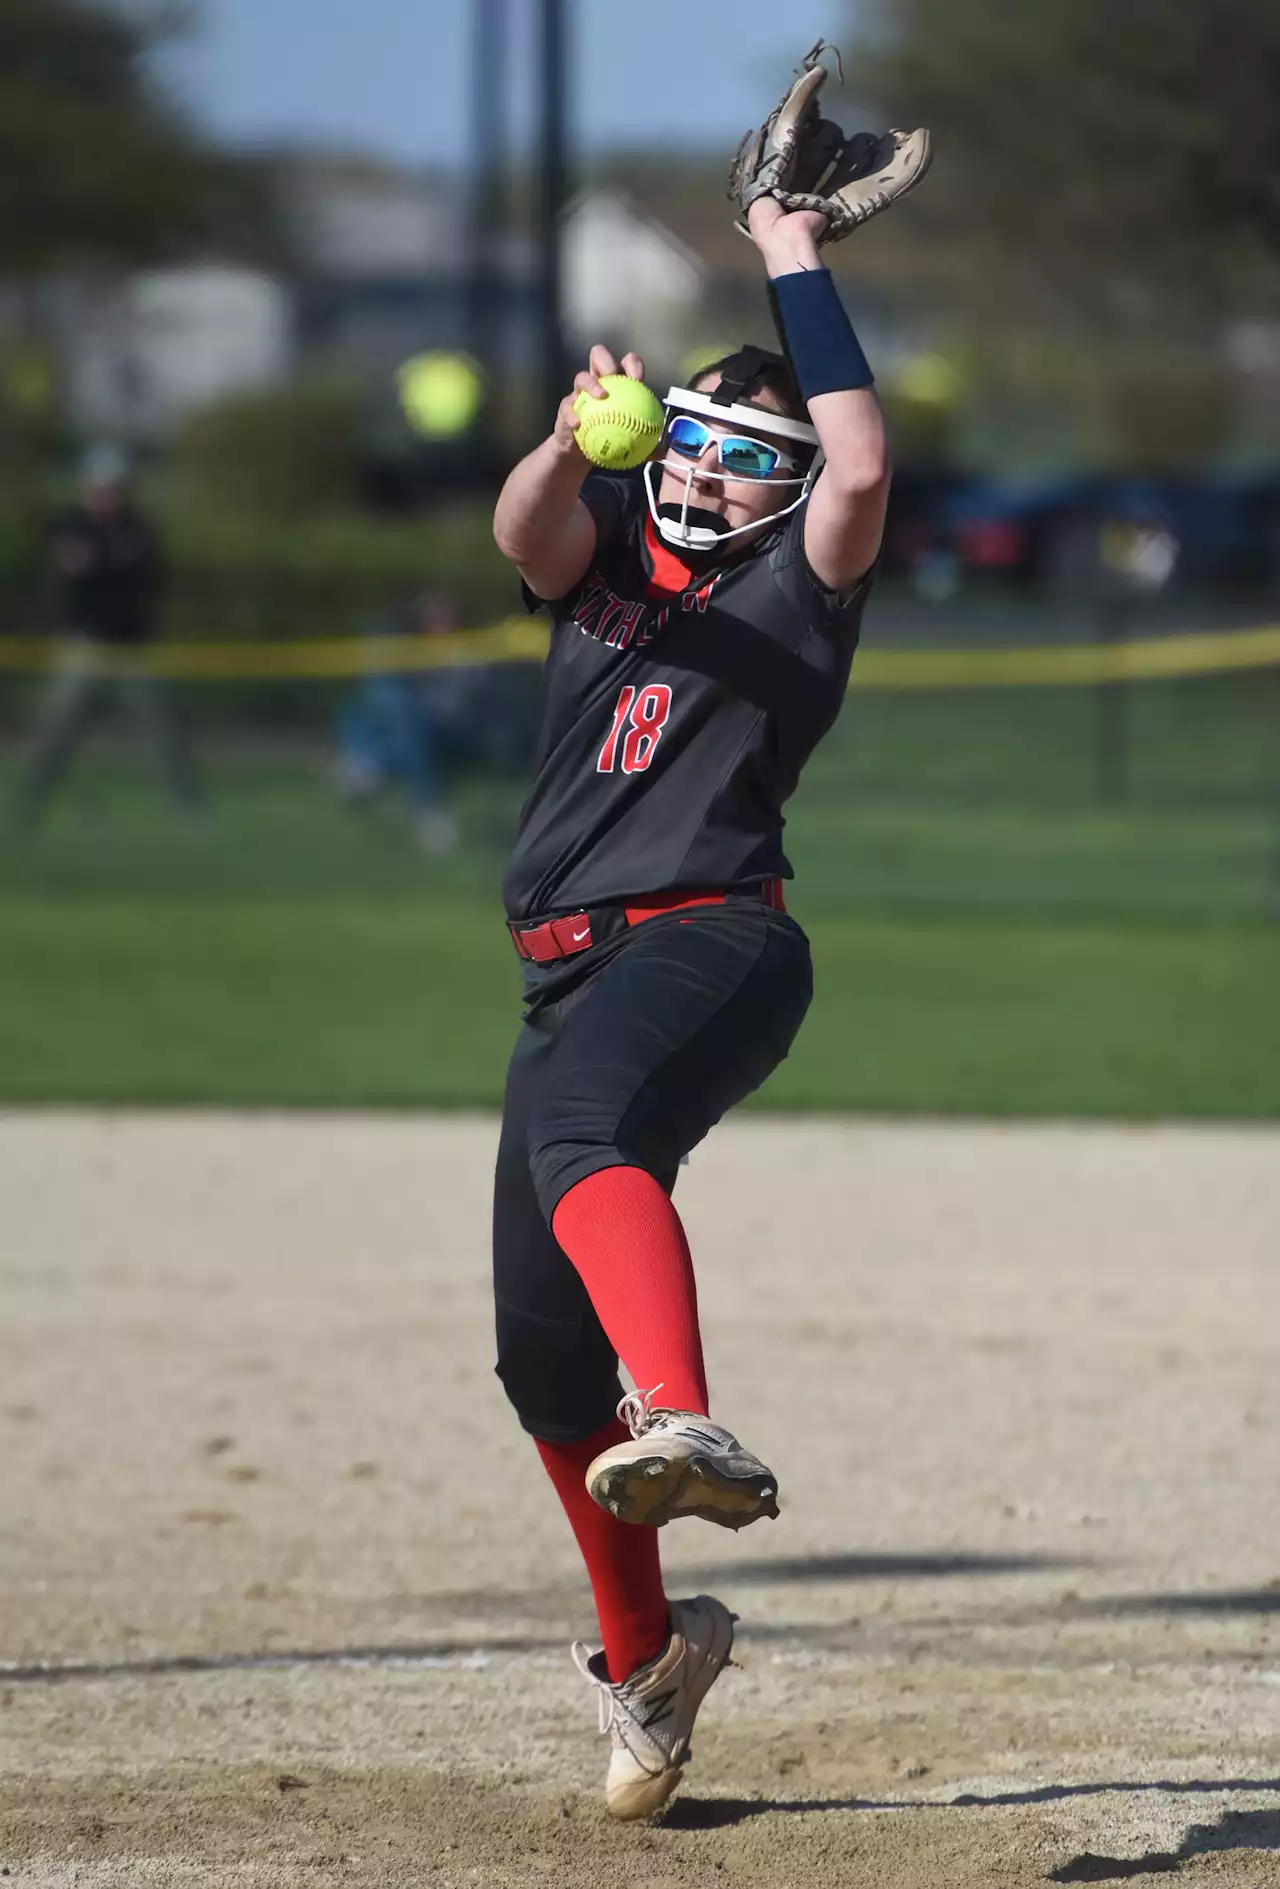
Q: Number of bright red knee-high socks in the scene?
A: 2